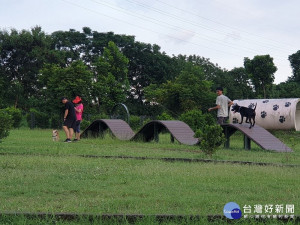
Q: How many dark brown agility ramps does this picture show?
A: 3